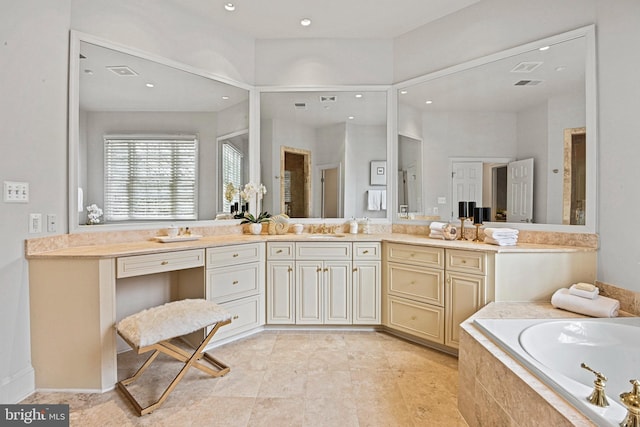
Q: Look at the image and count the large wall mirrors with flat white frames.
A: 3